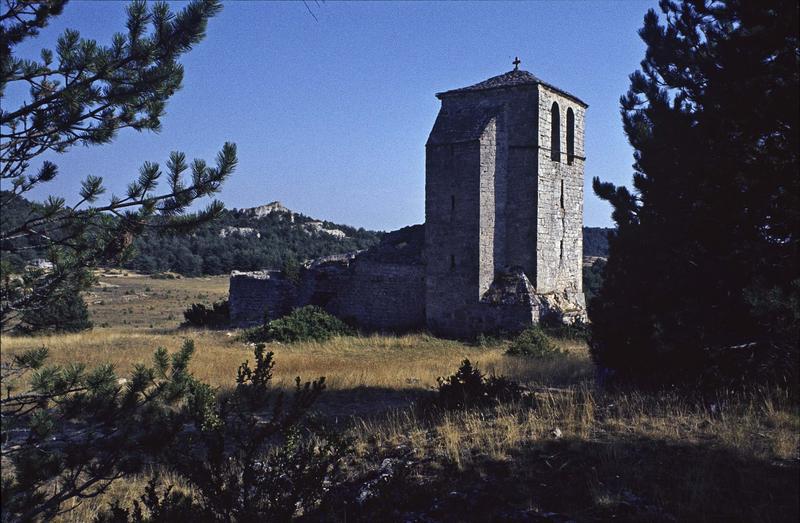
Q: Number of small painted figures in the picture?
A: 0